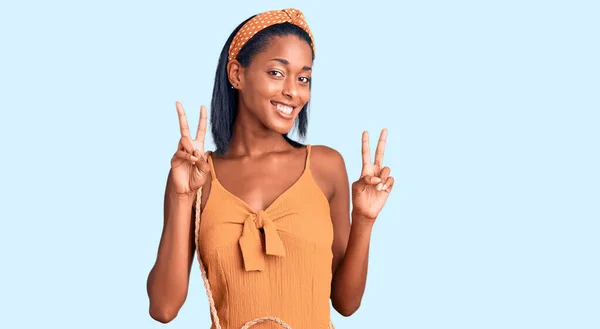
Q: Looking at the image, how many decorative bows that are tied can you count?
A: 1